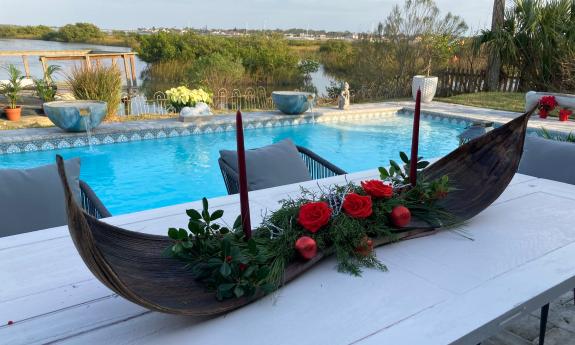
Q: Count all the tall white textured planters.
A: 1